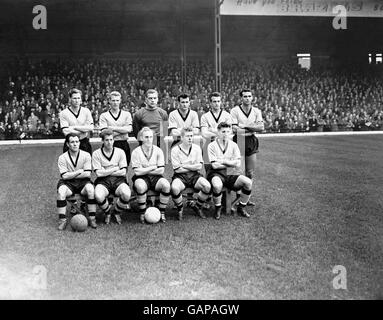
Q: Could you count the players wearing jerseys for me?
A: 11